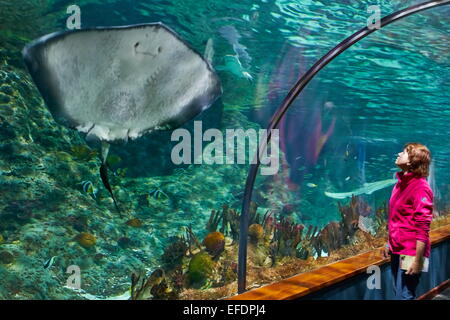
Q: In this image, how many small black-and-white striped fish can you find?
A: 3